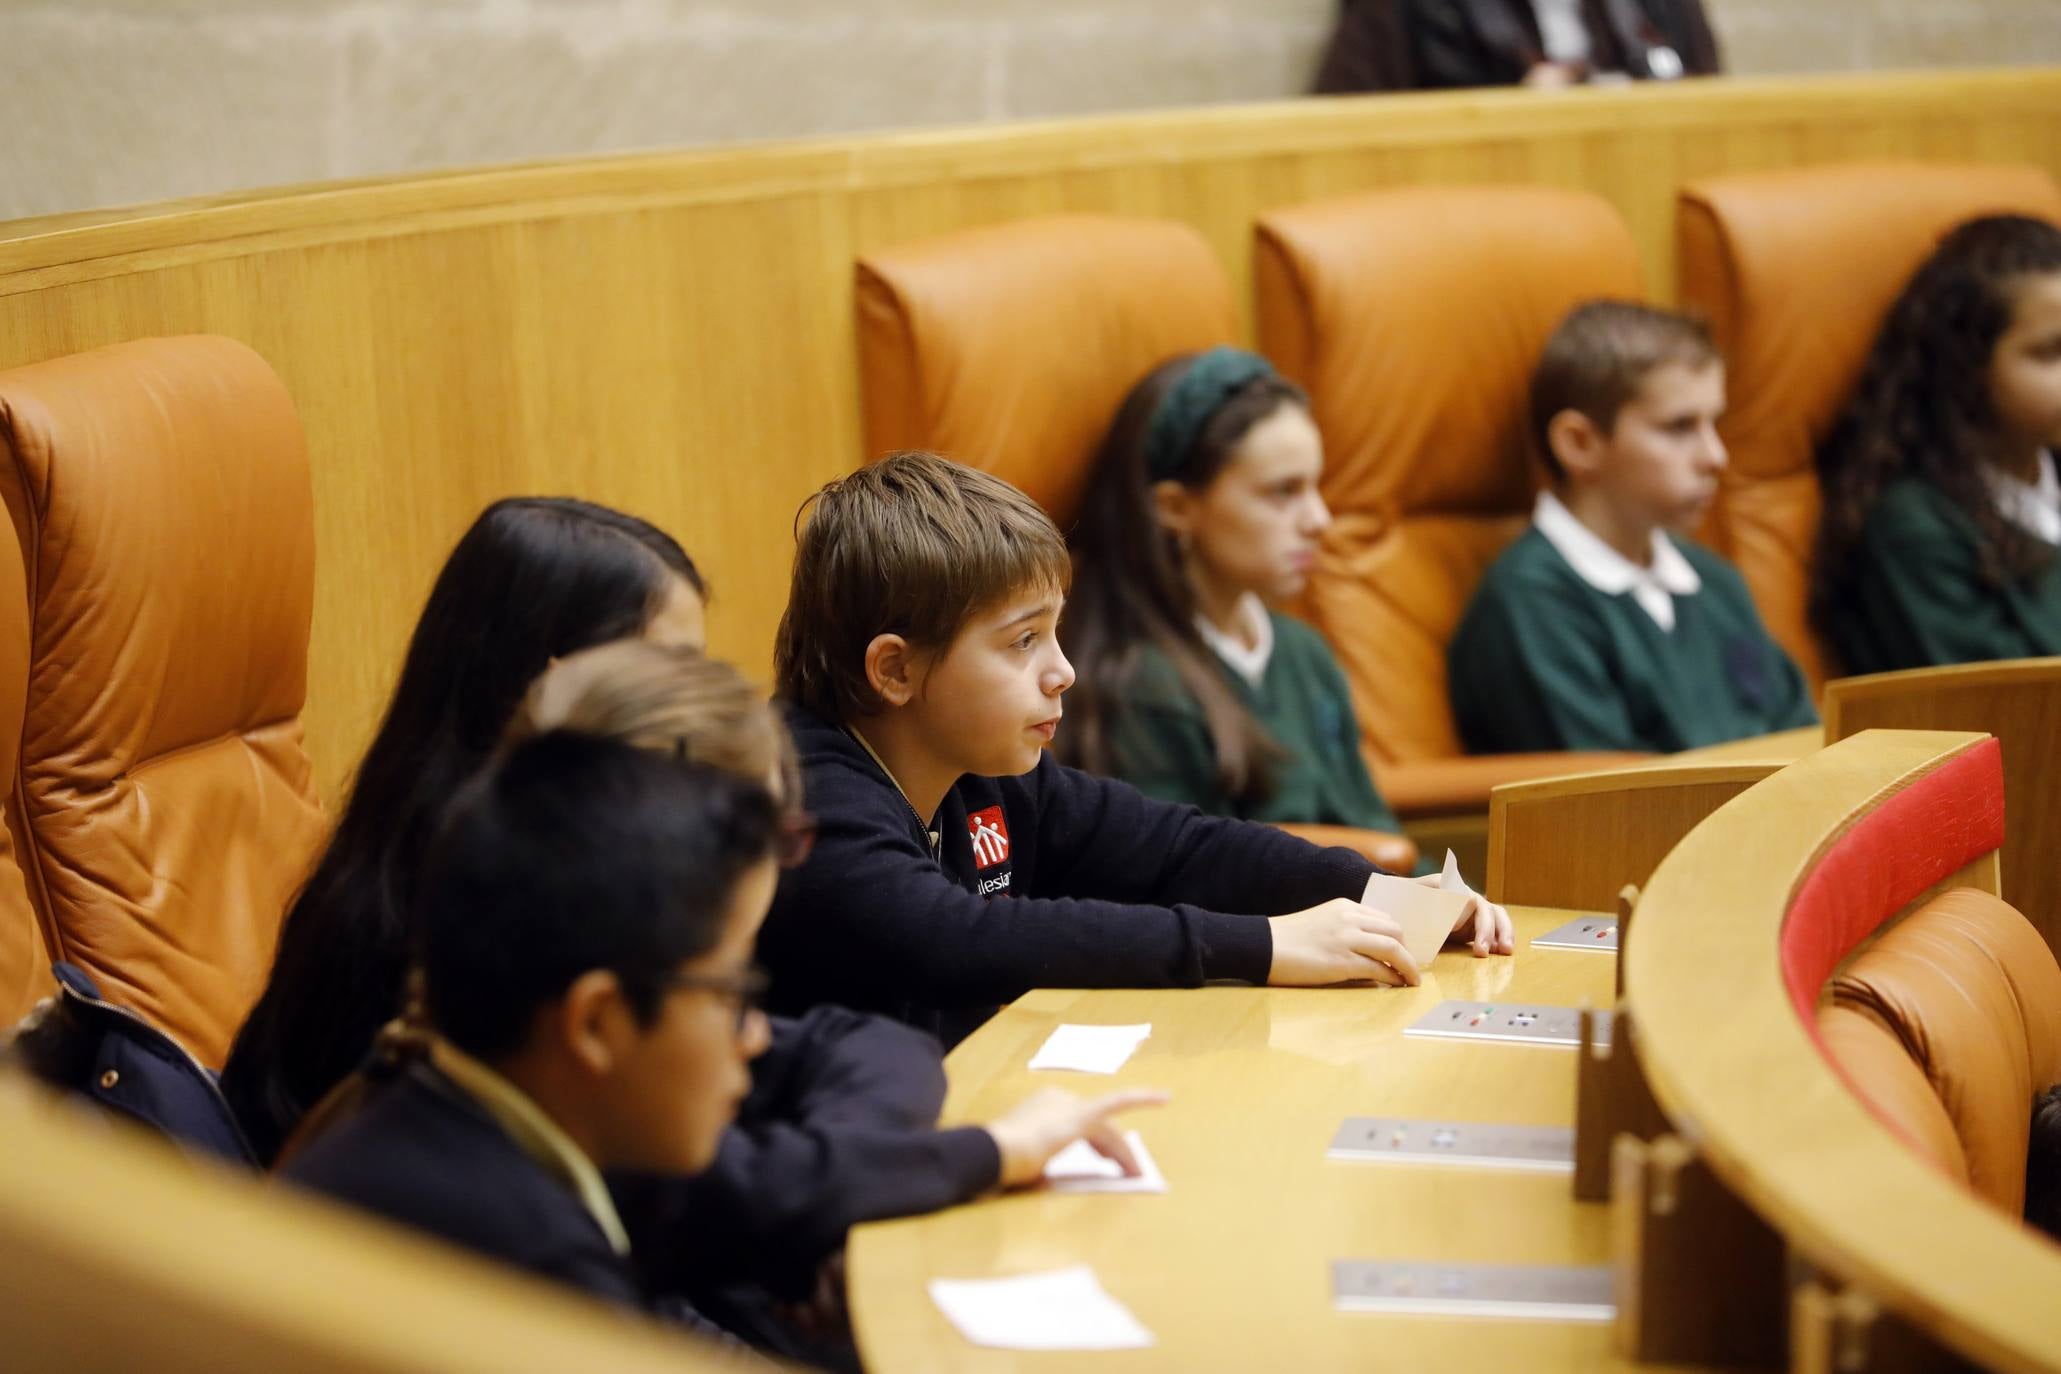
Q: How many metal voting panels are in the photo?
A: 4